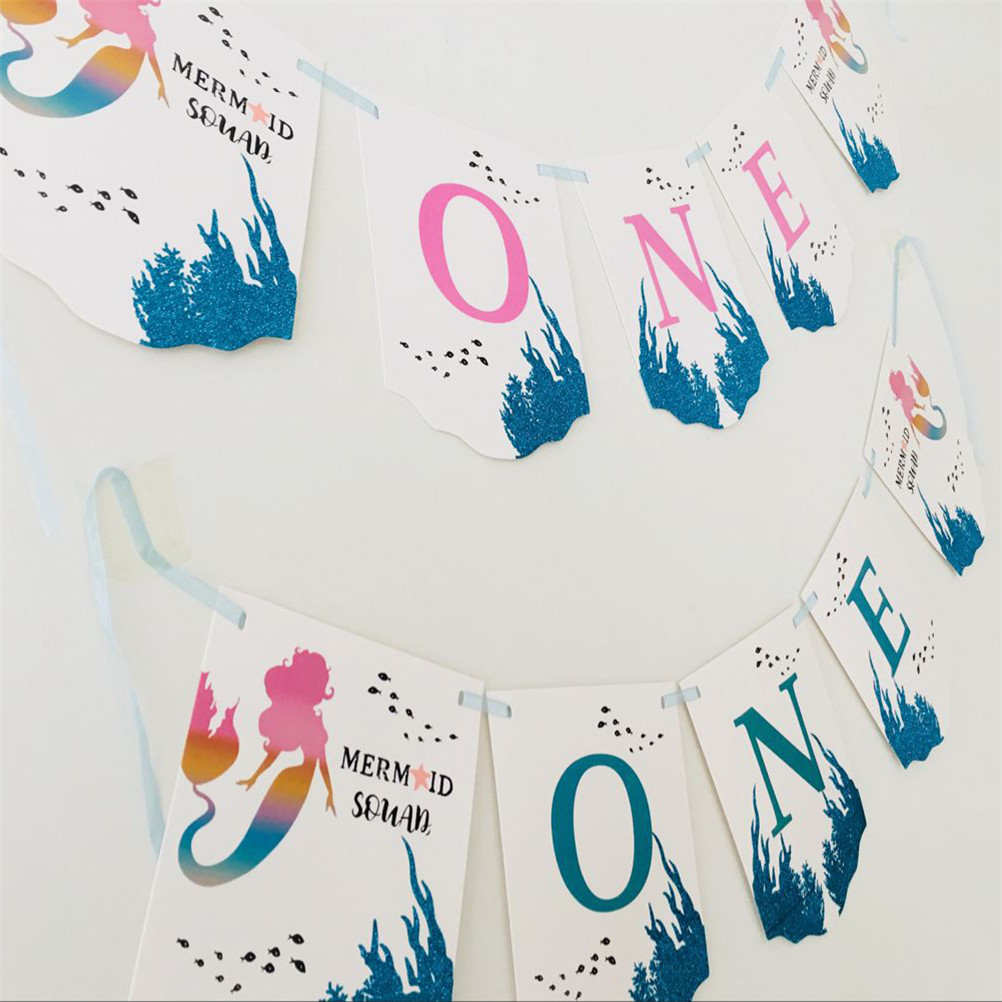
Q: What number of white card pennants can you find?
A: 10